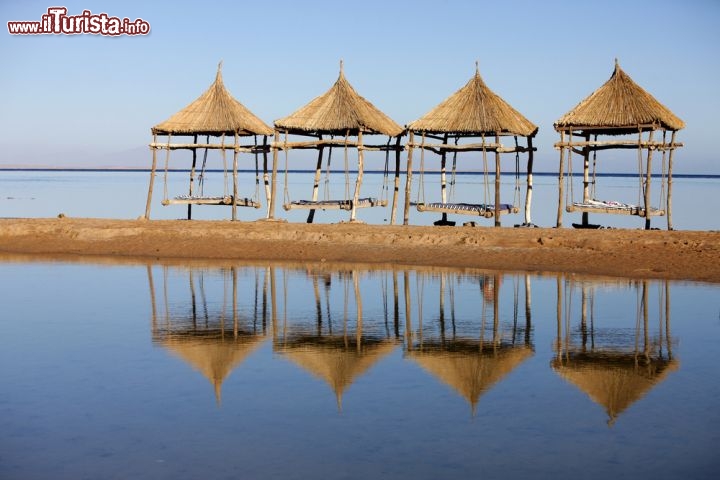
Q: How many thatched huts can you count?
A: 4